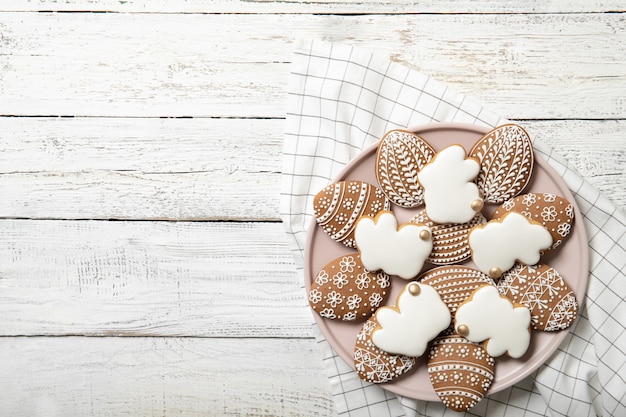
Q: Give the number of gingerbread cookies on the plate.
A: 15